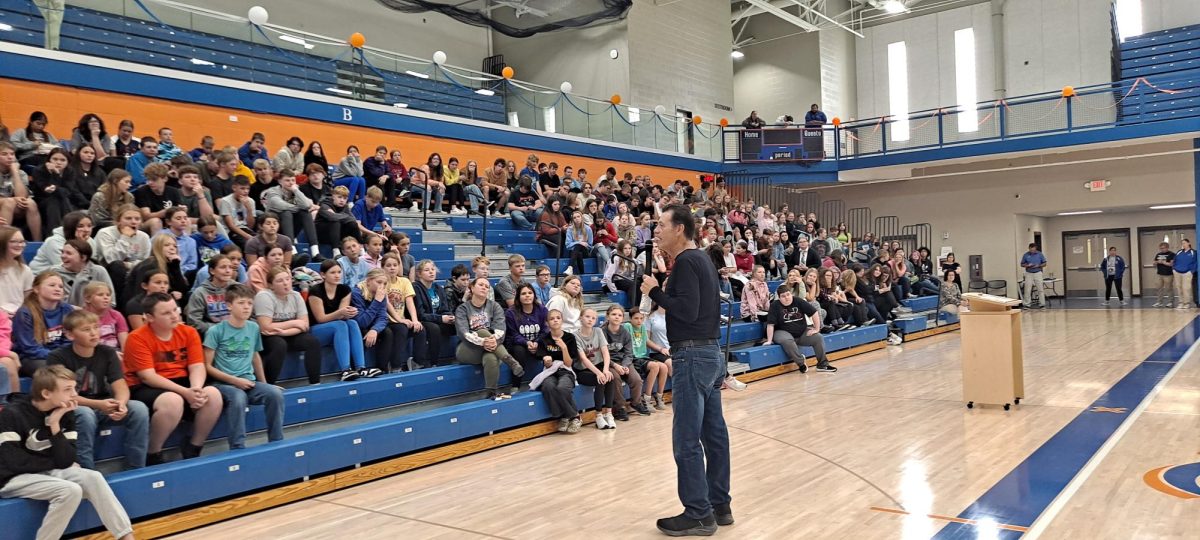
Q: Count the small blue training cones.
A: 0